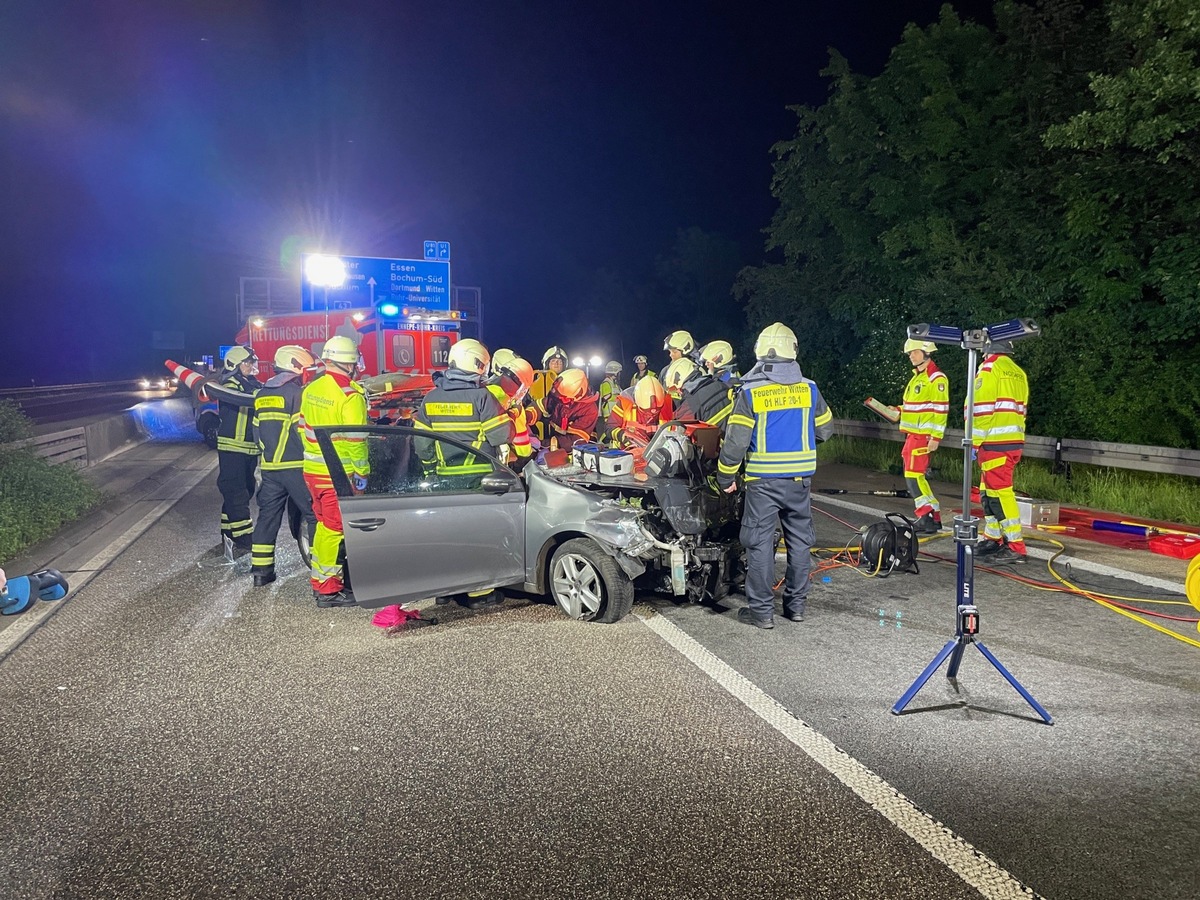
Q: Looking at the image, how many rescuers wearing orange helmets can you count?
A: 3